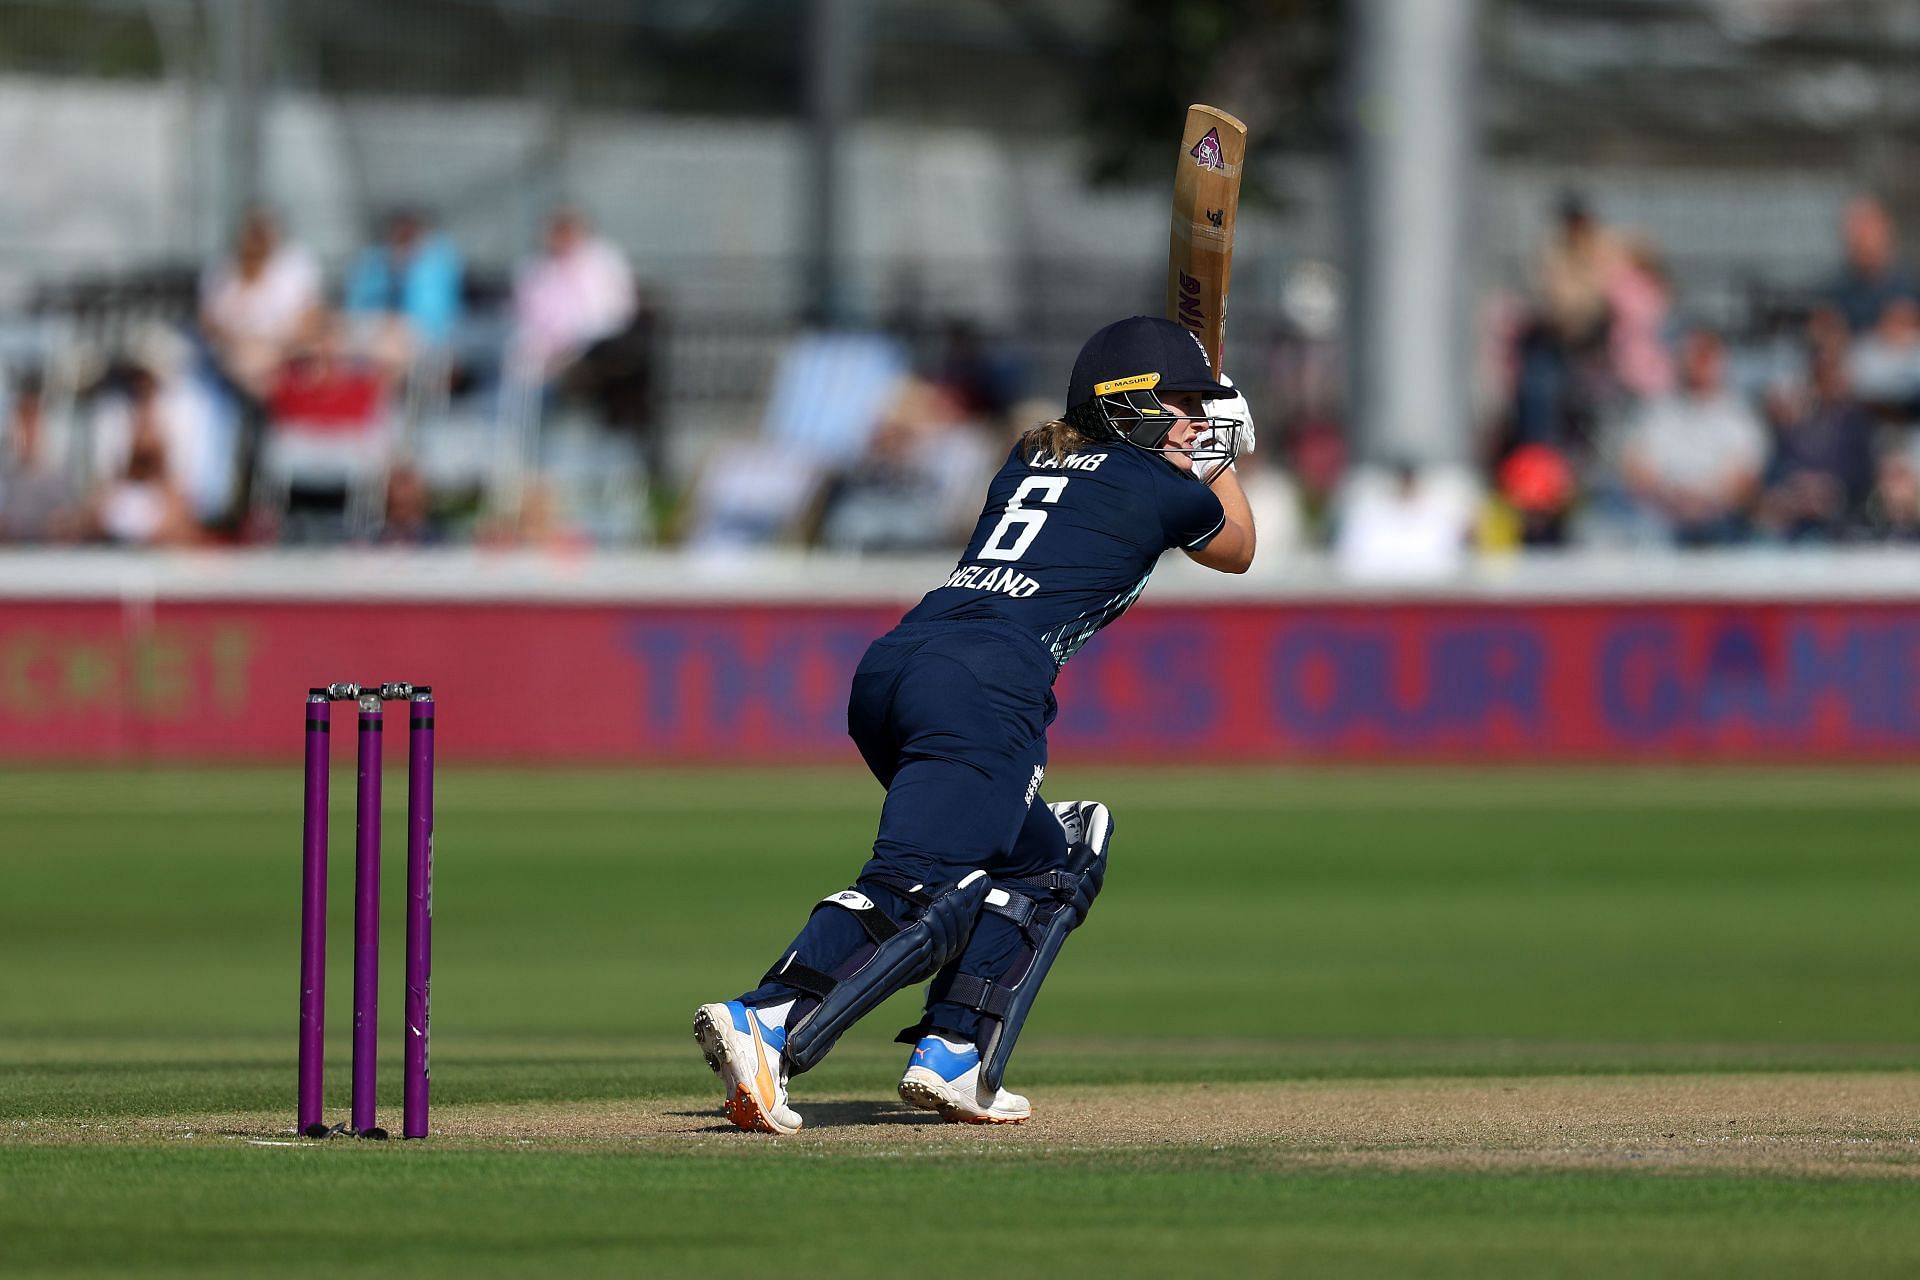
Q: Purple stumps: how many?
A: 3